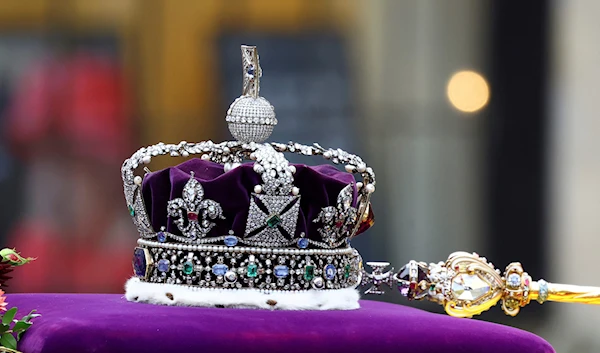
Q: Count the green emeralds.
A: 6